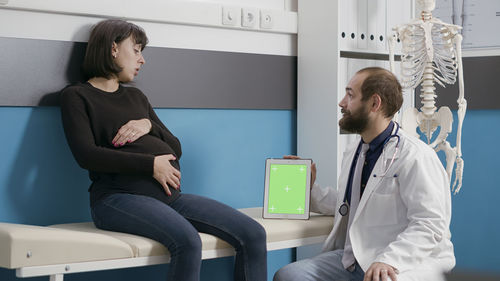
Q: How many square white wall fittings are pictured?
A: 3